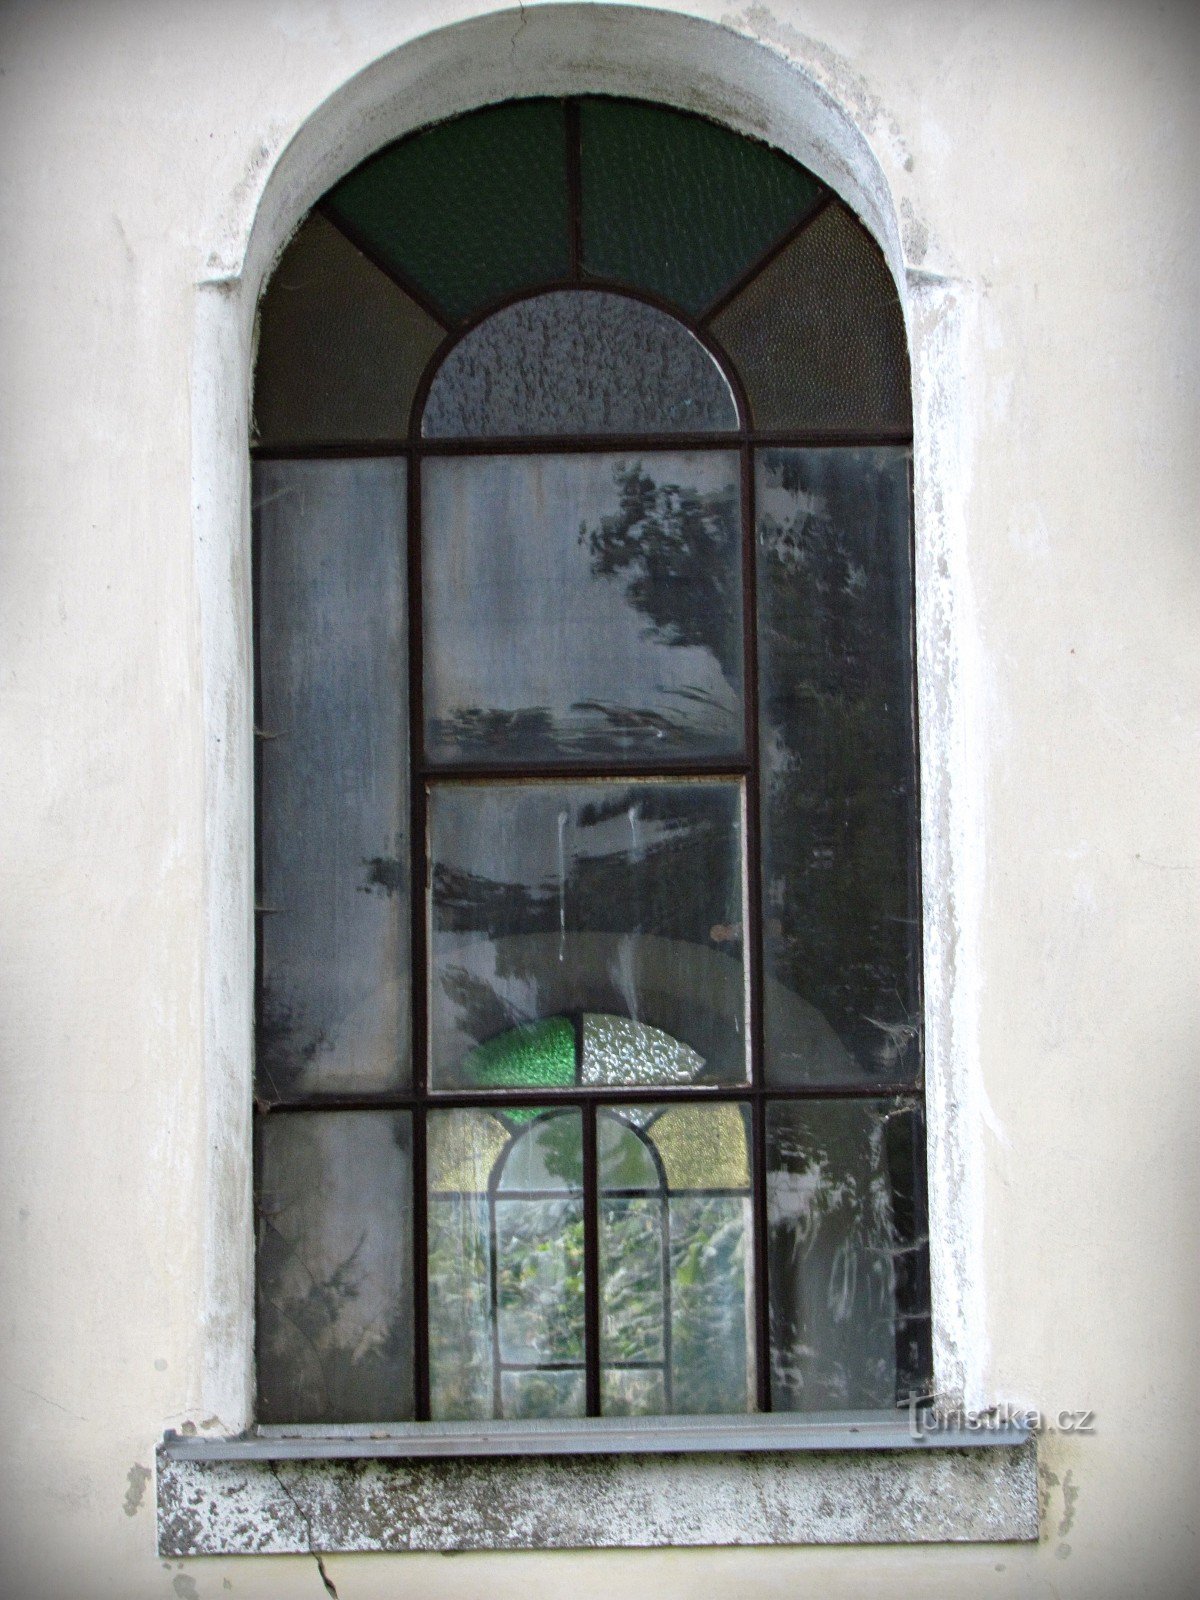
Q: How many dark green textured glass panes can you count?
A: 2